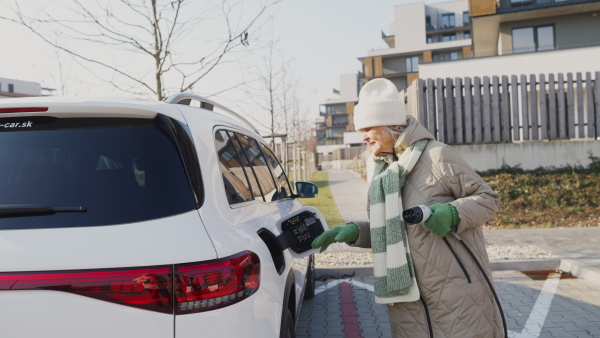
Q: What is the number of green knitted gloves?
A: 2